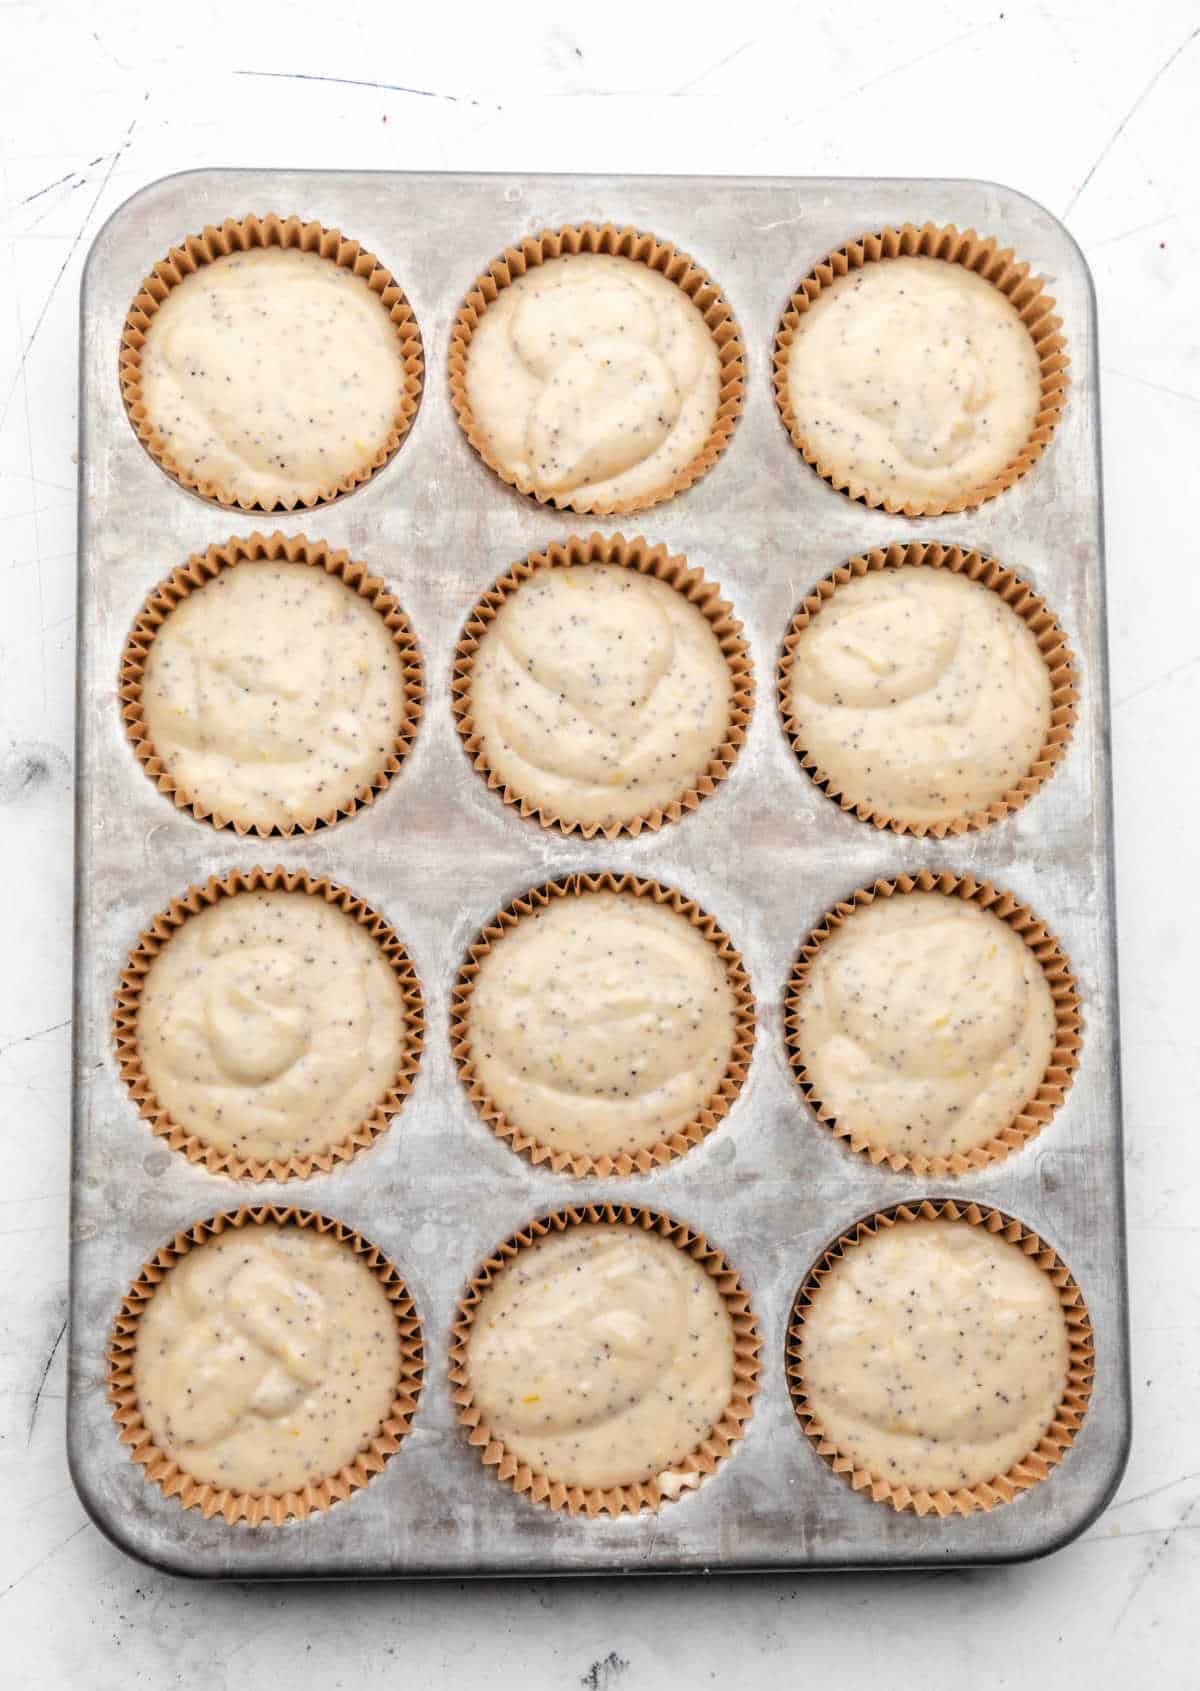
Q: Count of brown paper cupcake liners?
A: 12